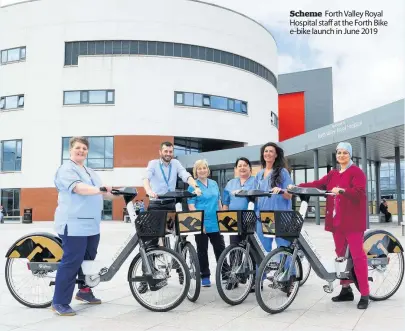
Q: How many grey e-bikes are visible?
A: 4